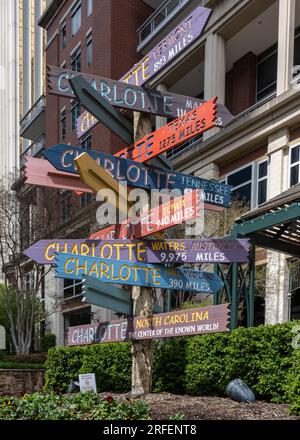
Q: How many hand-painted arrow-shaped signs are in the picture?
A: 12